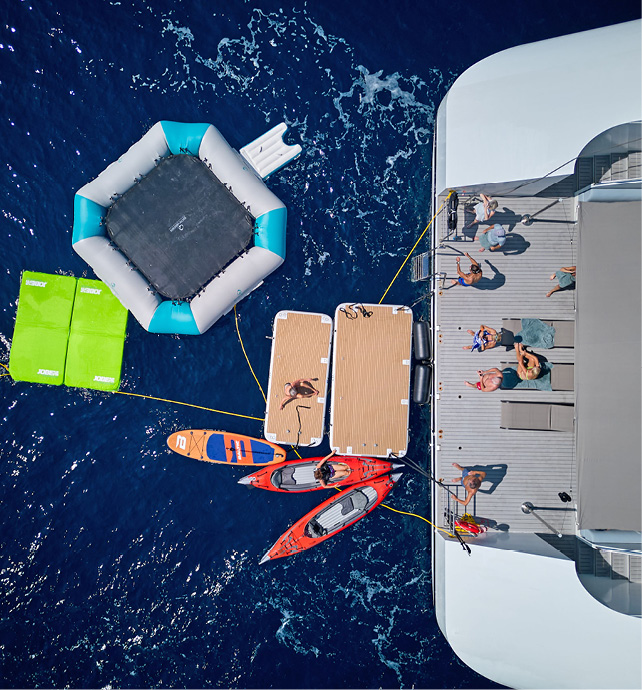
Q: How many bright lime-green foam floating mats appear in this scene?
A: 2